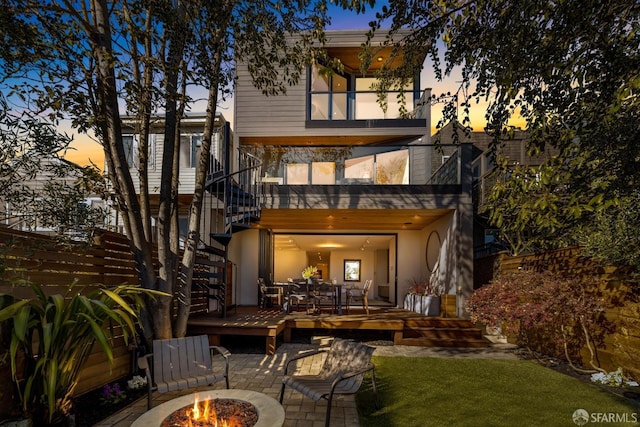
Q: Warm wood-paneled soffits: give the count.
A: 3